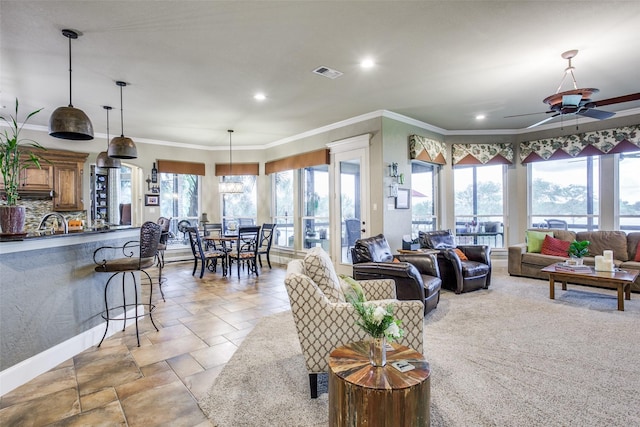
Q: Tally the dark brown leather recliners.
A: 2